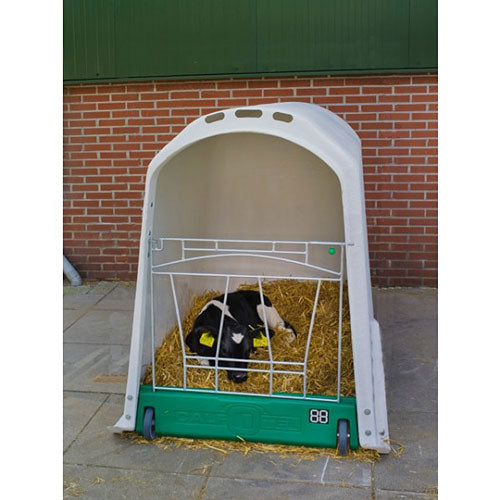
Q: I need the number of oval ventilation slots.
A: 3